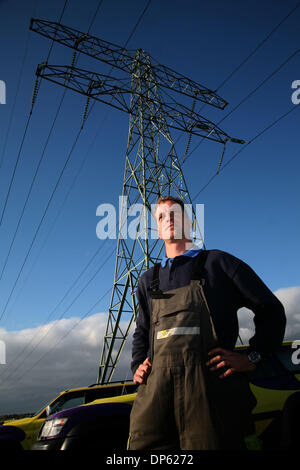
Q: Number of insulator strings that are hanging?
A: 6